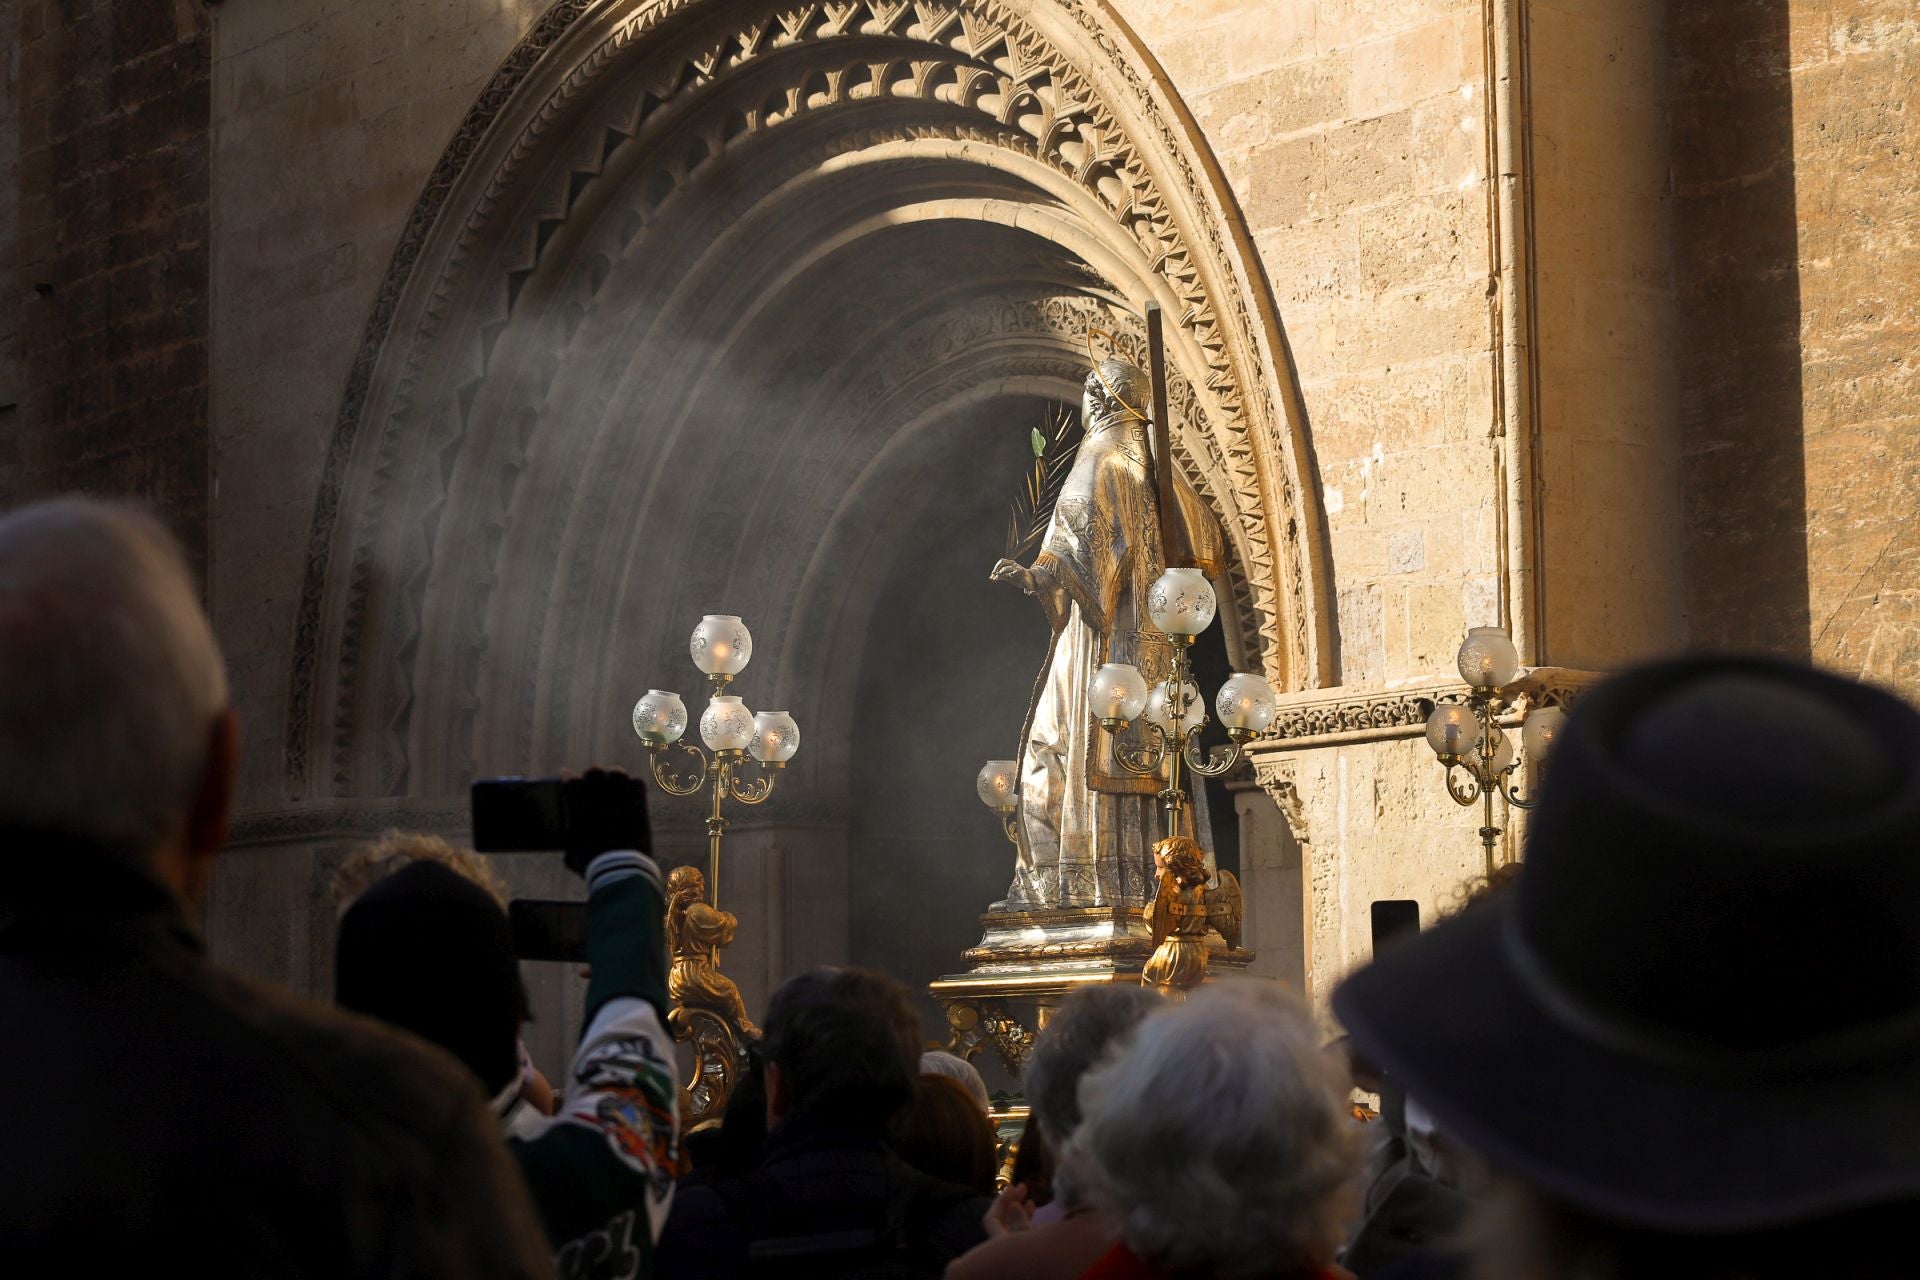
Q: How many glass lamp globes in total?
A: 13